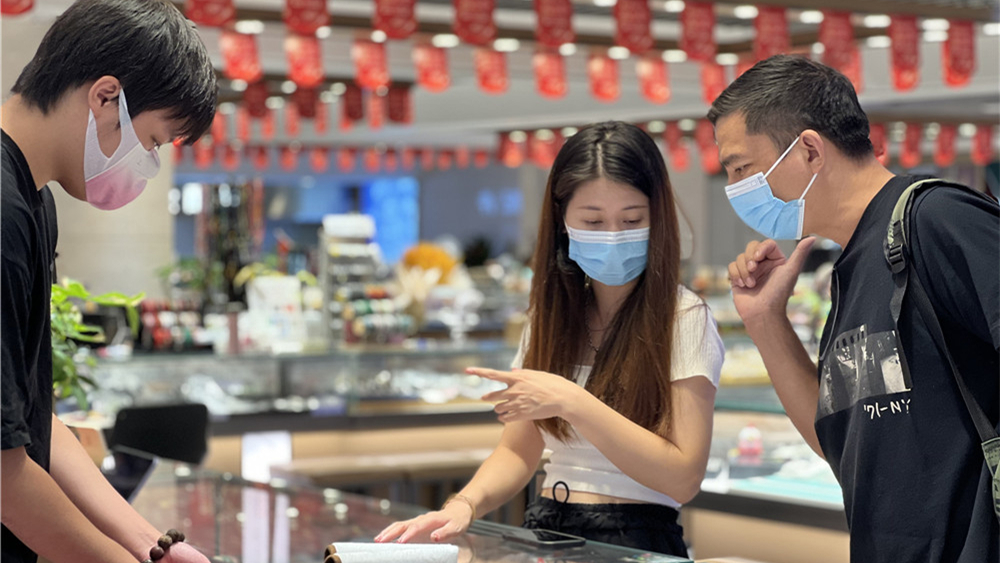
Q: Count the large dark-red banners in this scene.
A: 12